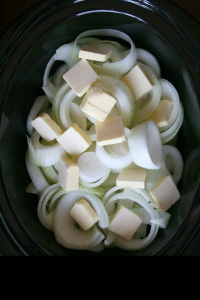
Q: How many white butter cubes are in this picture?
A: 13